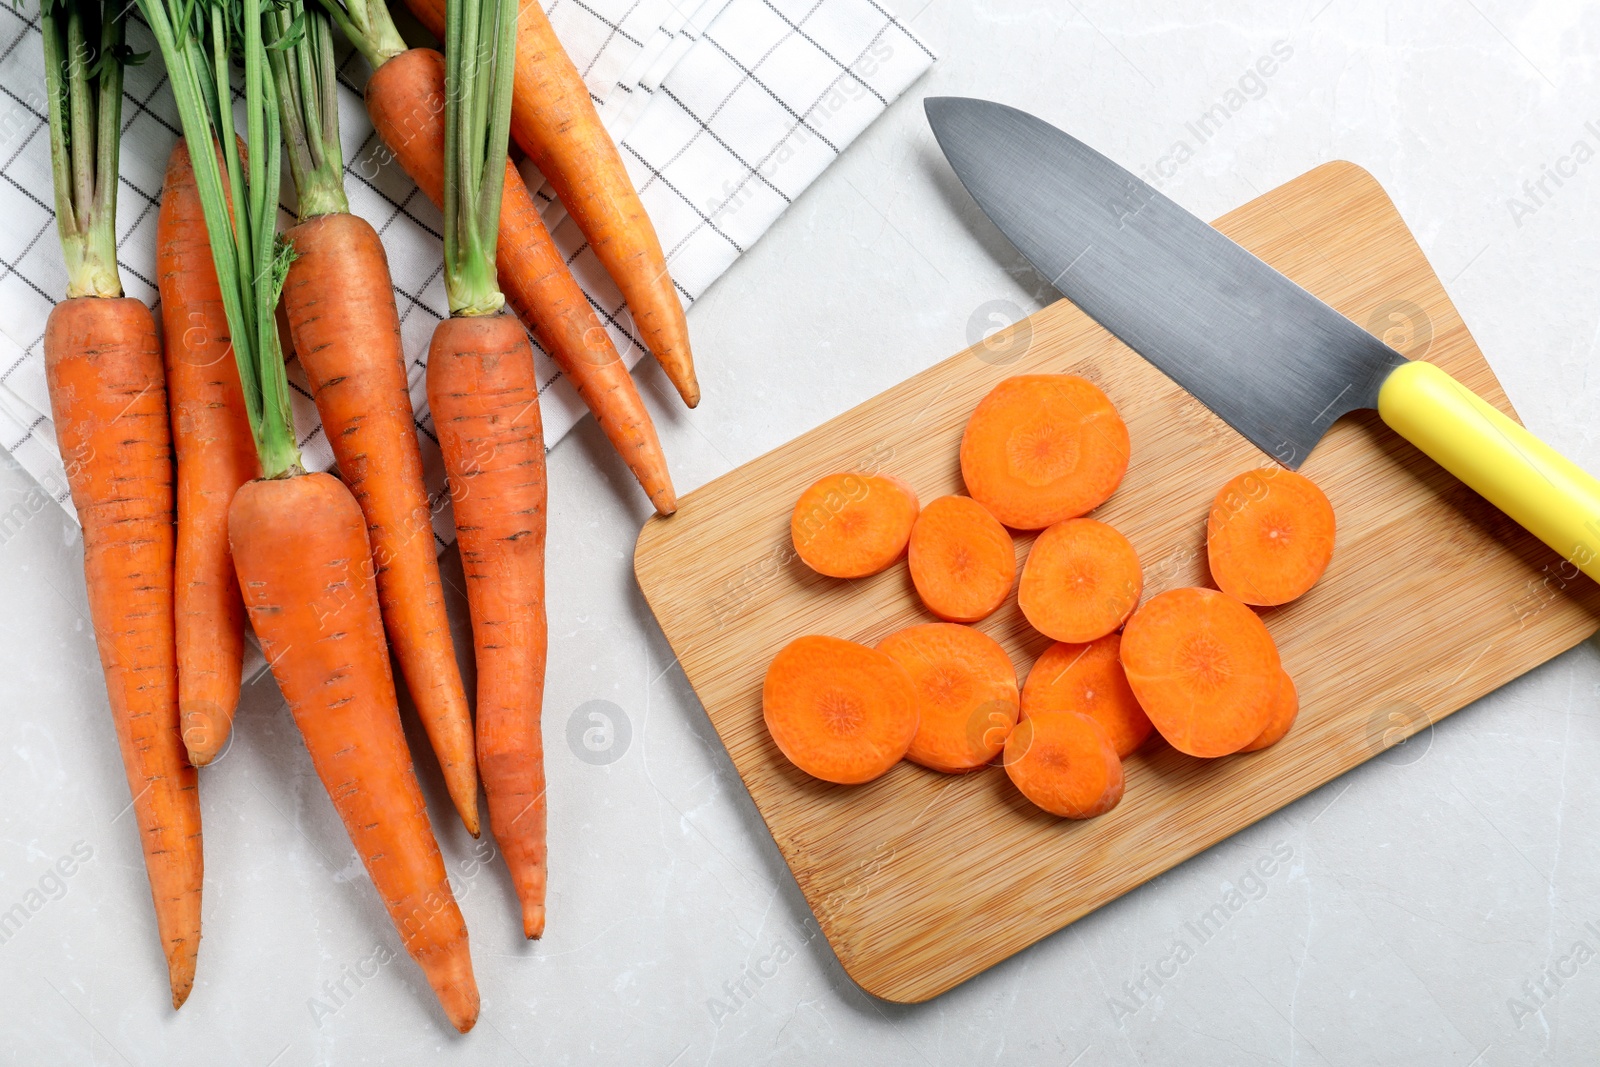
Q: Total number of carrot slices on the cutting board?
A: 11